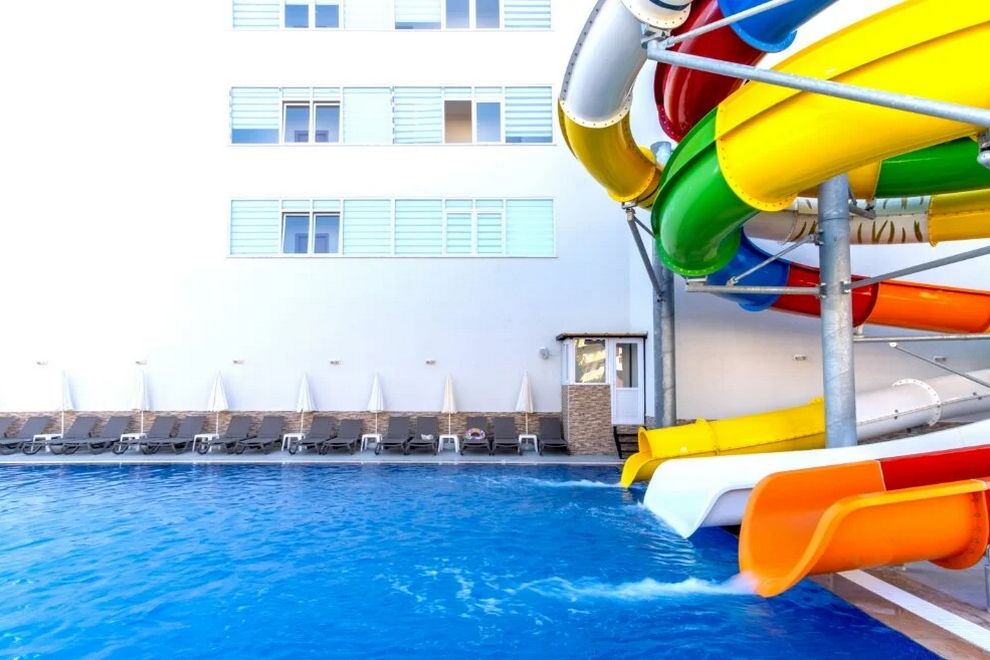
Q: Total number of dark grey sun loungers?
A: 15